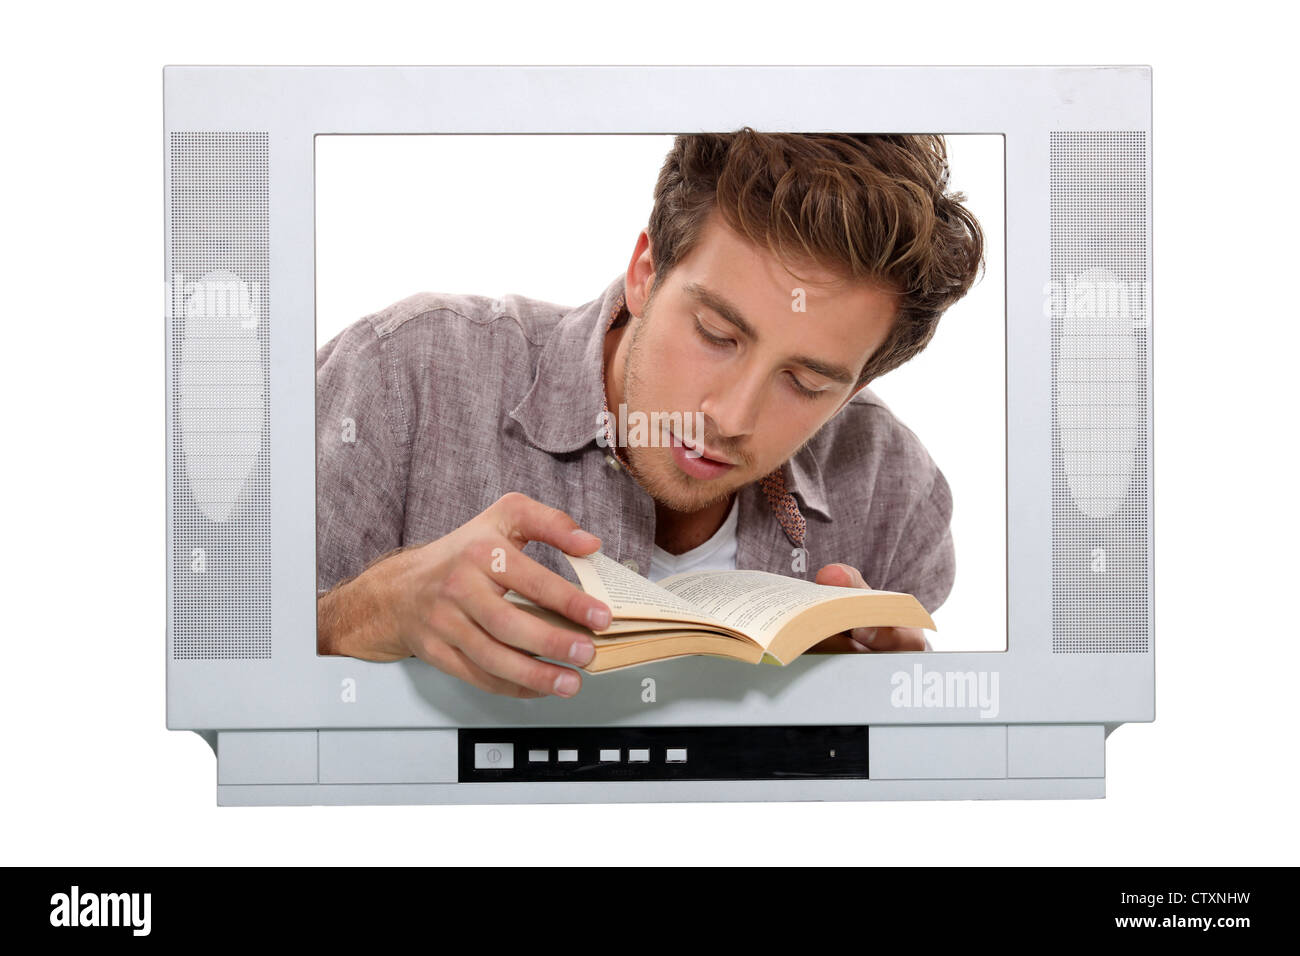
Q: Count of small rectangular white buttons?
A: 5